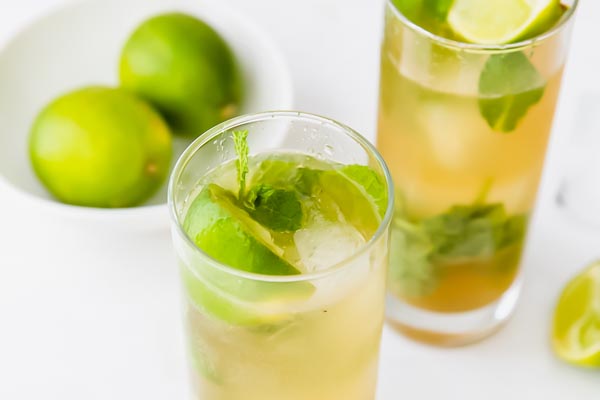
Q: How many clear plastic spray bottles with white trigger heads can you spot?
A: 0